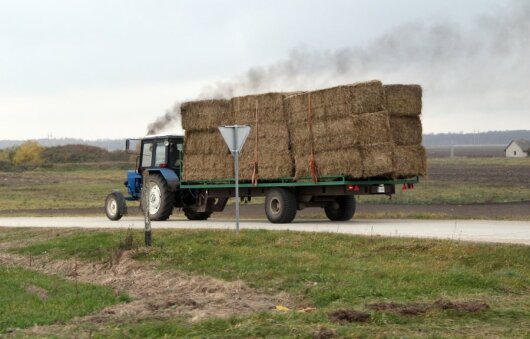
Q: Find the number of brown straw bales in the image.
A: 12